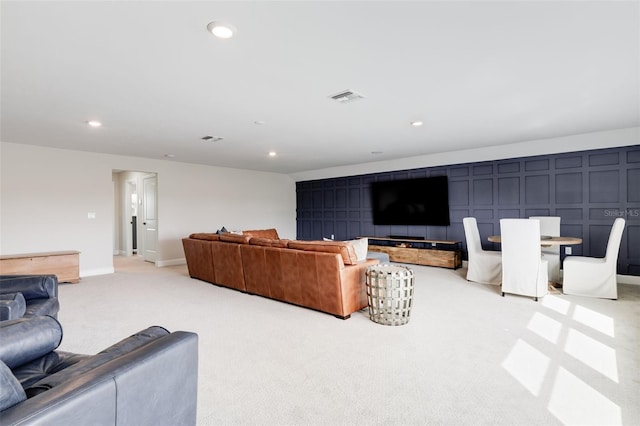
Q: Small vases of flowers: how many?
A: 0